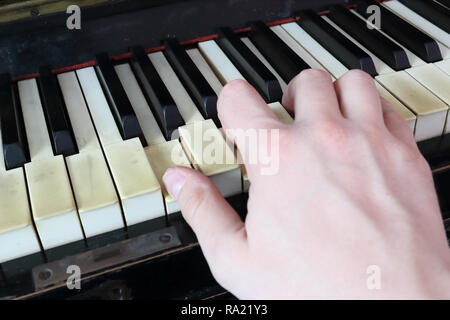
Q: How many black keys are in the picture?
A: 11